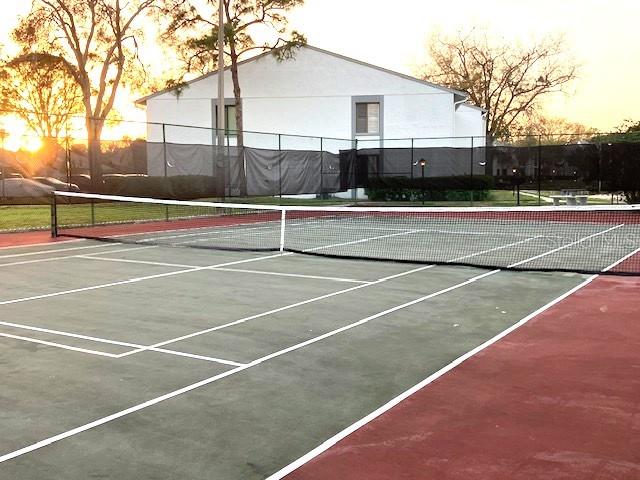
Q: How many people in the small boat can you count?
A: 0